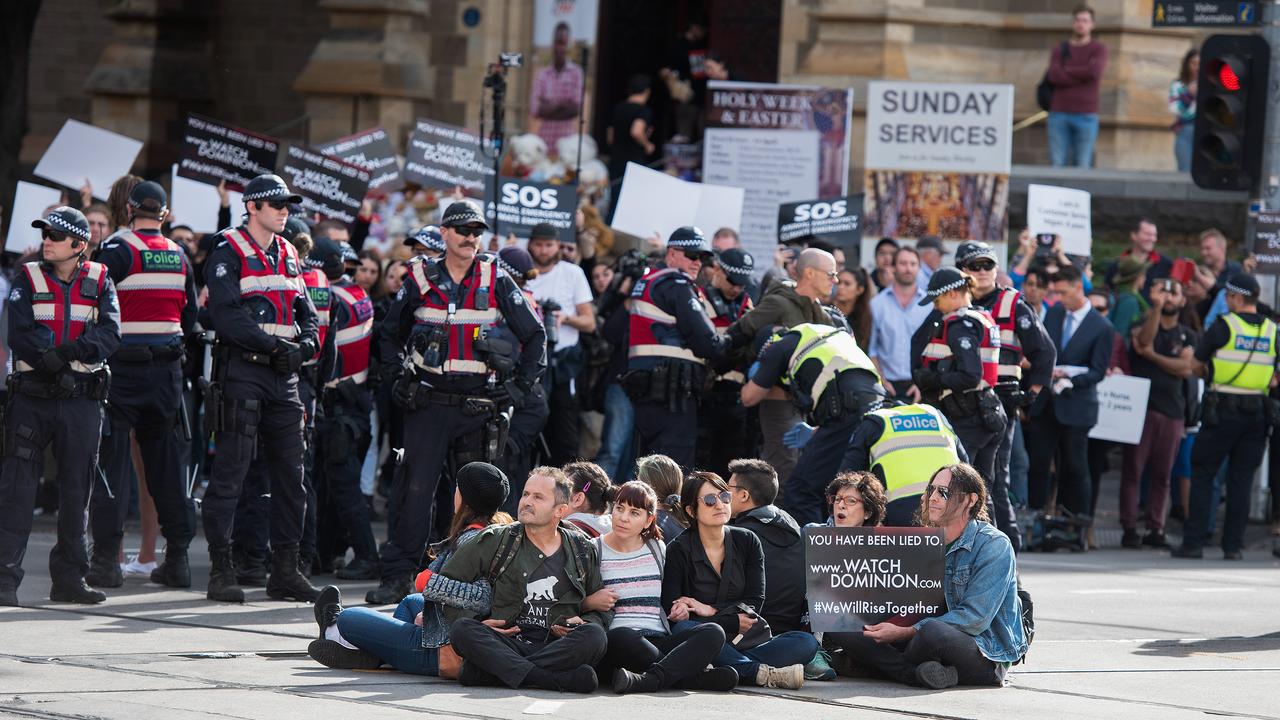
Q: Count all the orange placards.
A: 0